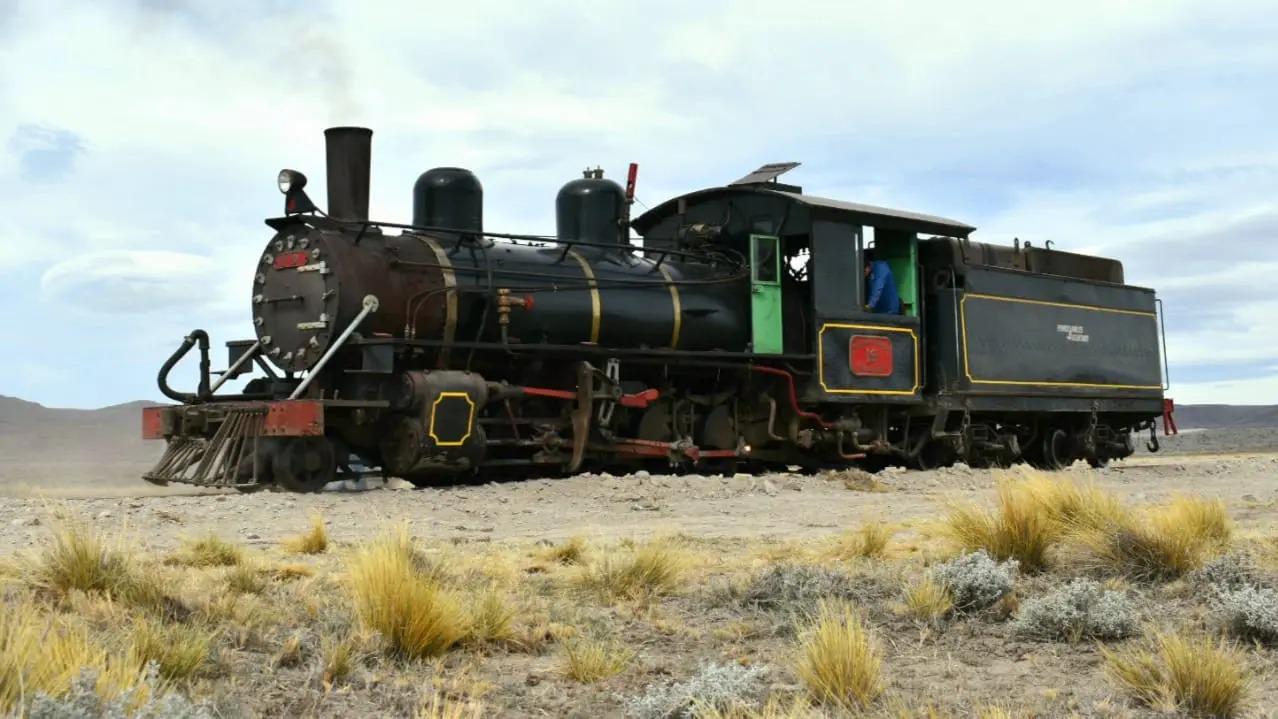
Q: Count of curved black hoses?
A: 1